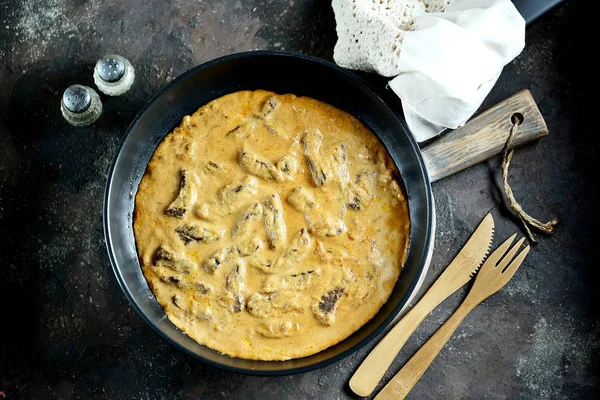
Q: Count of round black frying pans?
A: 1